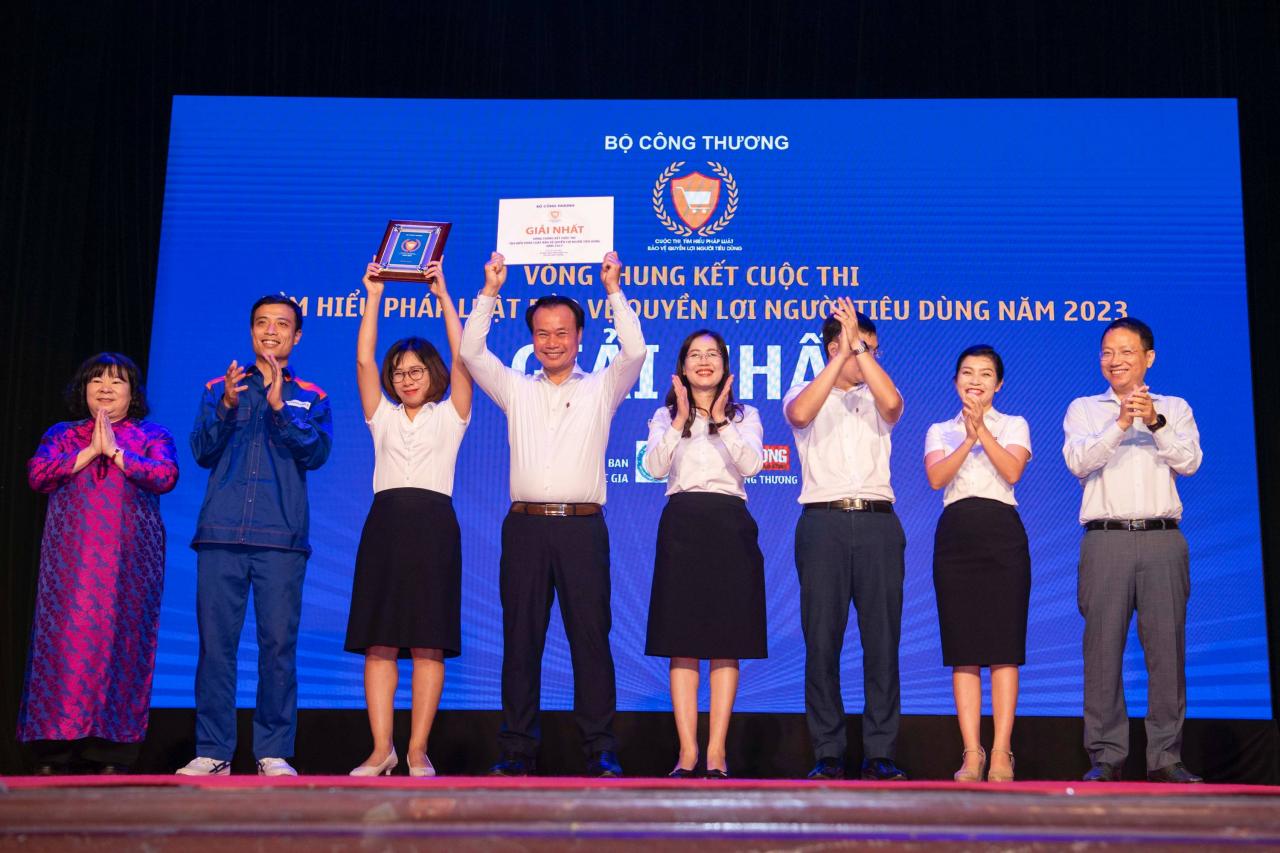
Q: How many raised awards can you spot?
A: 2